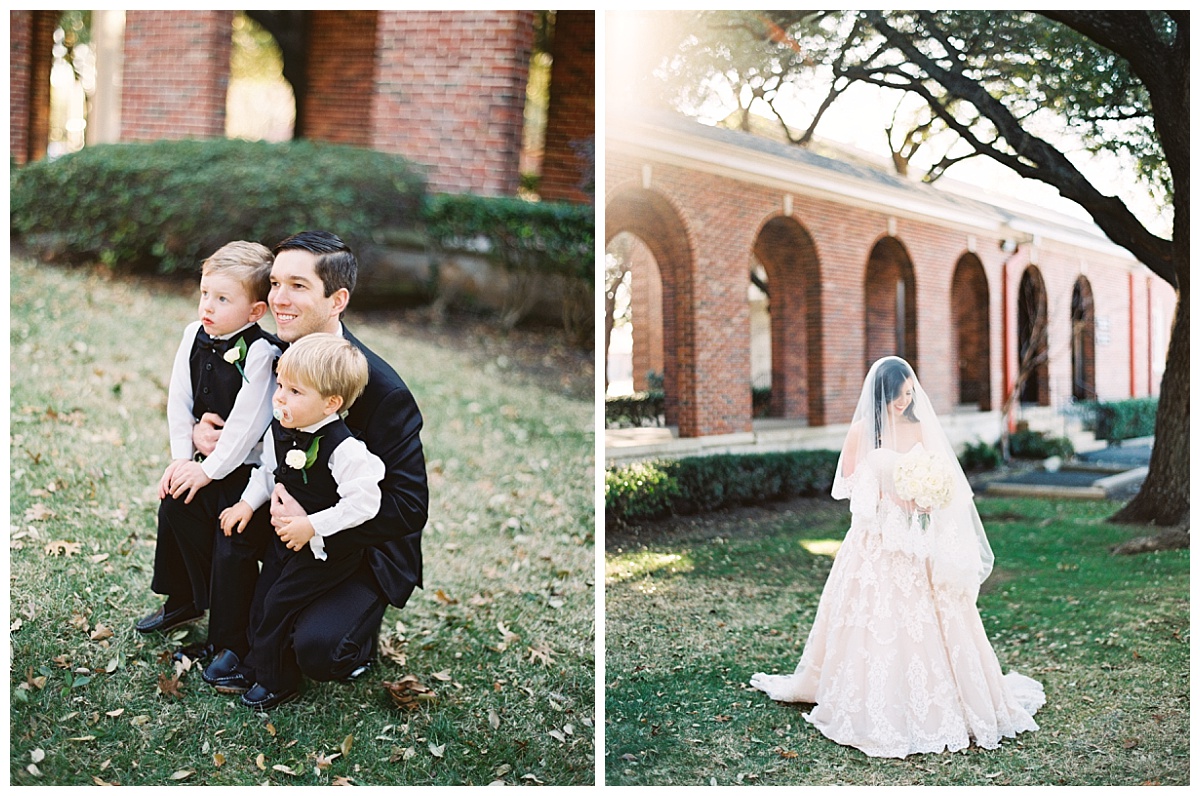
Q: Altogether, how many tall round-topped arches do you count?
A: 6